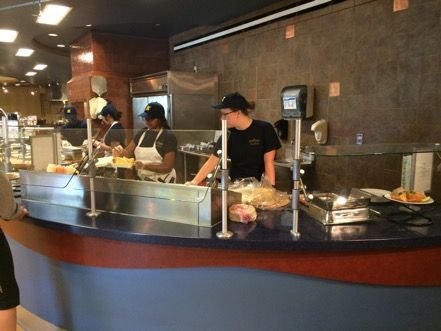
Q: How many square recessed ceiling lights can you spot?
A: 5